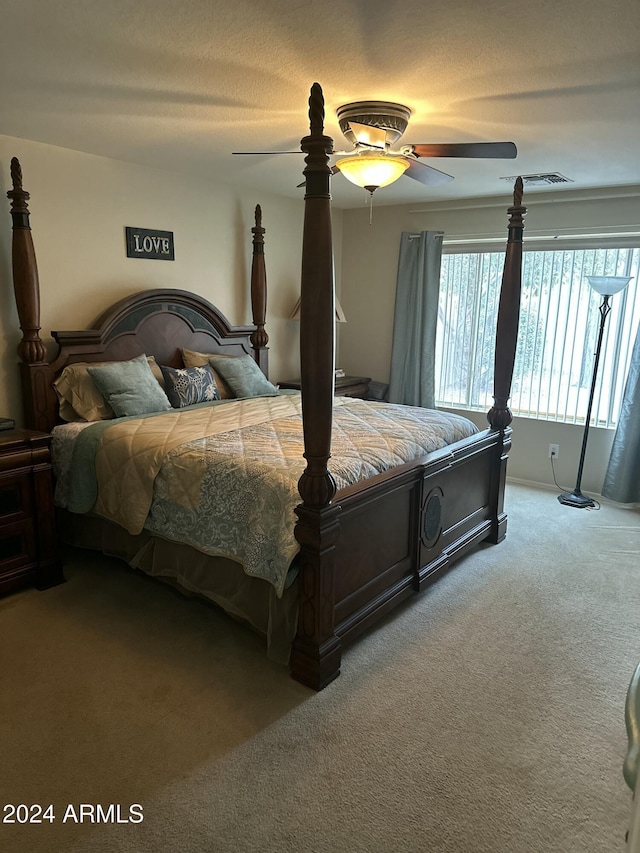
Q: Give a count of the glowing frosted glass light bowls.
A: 1